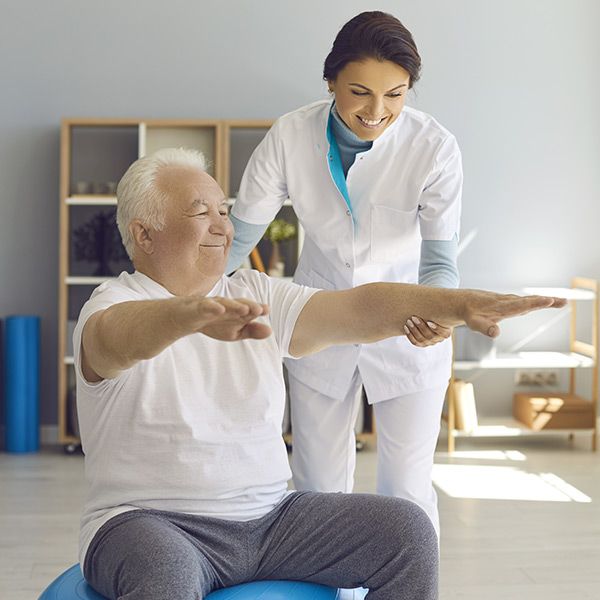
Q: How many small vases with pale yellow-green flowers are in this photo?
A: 1